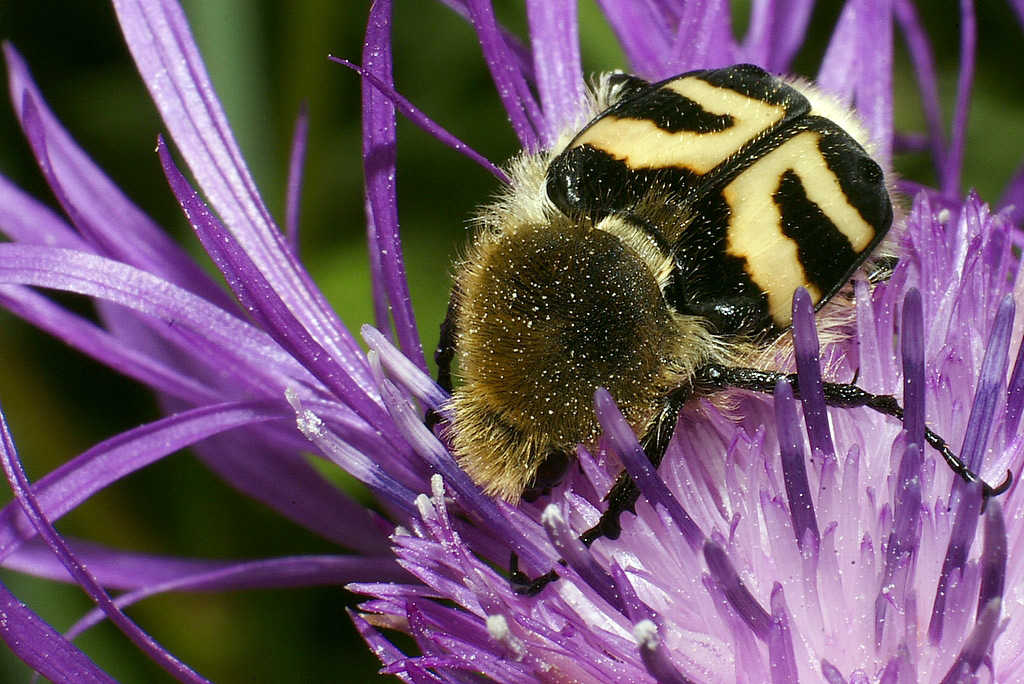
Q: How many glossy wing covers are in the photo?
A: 2